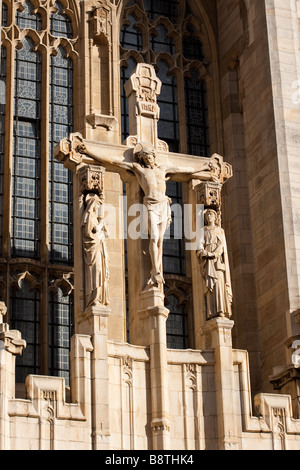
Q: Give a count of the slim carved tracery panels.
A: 4